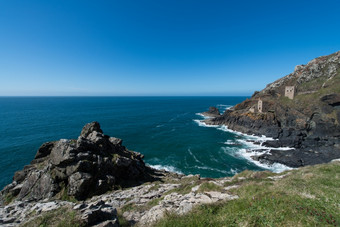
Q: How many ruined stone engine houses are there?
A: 2